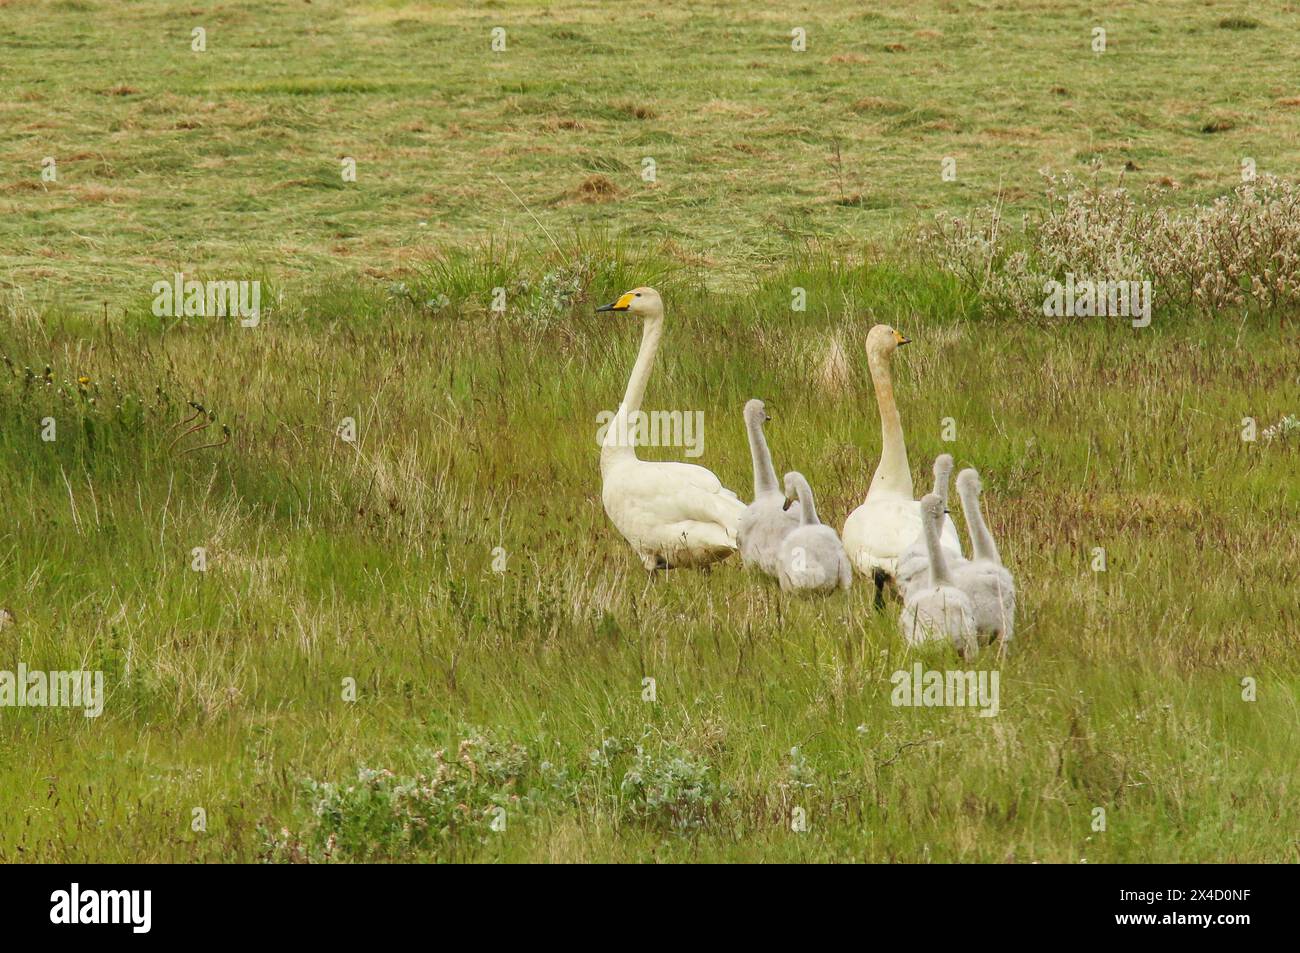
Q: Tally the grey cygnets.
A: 5